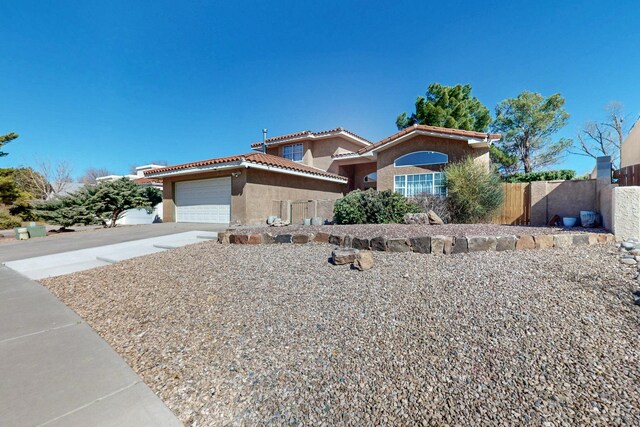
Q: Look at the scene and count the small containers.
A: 2